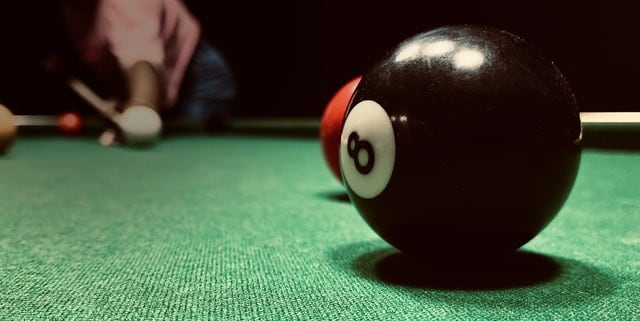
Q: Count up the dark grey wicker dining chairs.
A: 0